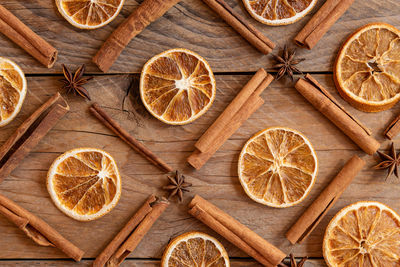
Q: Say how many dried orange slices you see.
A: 9